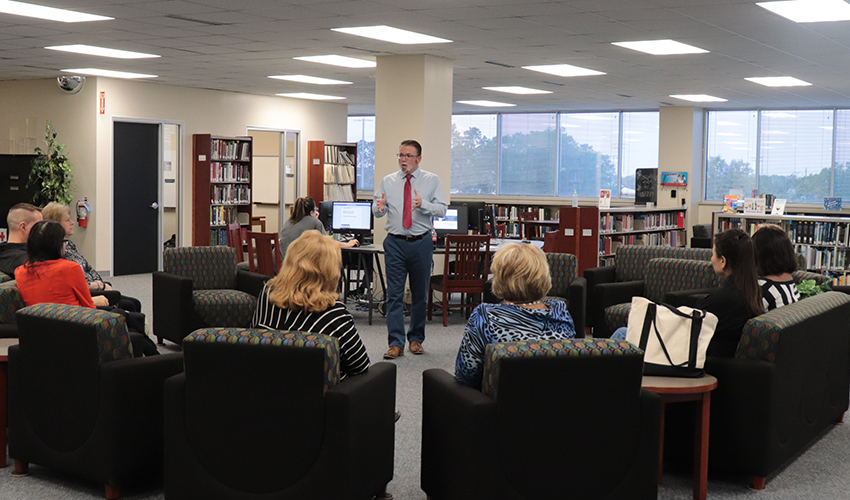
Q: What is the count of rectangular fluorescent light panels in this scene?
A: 14